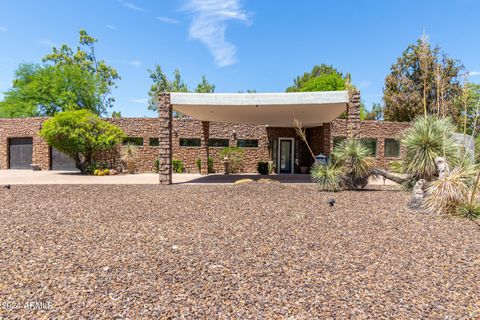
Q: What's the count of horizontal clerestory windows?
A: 5